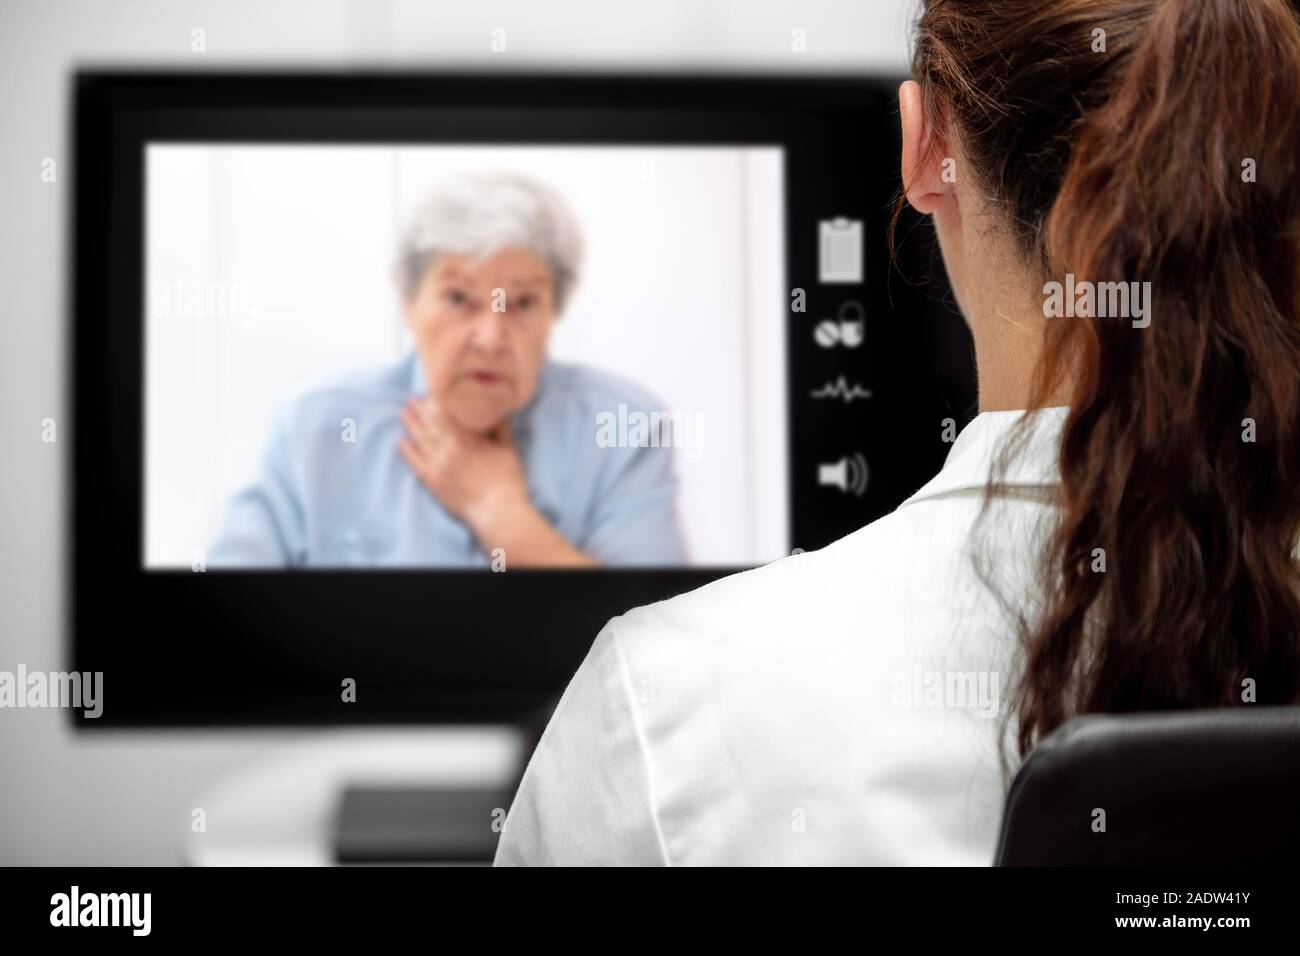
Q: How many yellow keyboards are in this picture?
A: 0